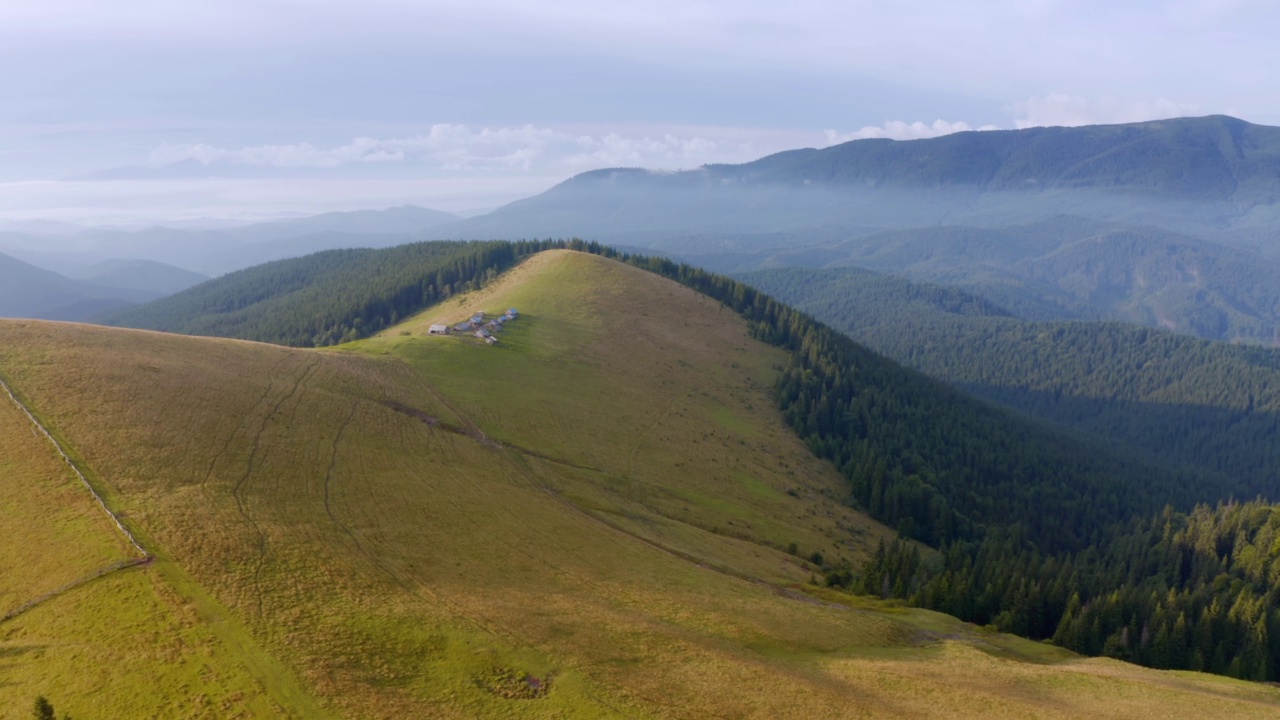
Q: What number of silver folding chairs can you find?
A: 0